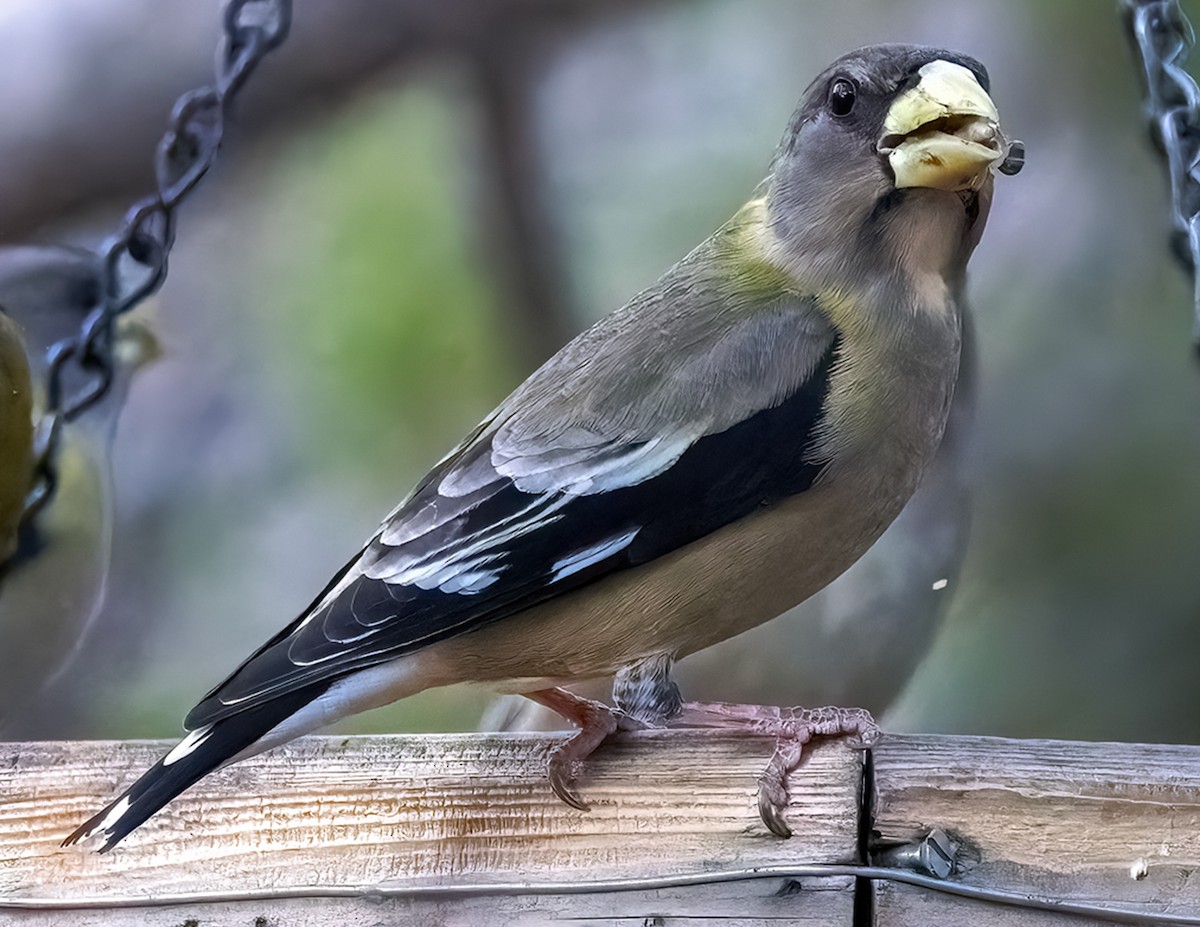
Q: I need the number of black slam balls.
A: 0